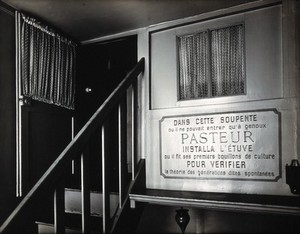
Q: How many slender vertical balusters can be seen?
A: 5